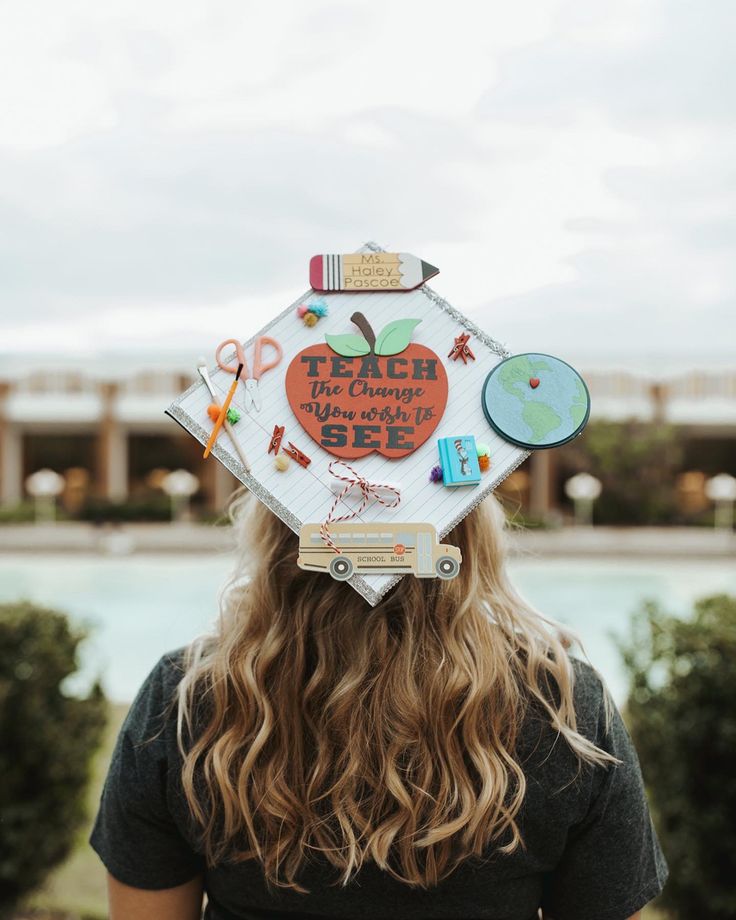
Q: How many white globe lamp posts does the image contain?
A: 4